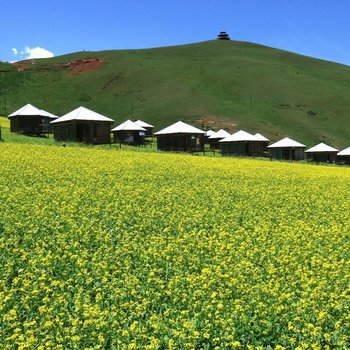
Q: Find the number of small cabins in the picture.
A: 13